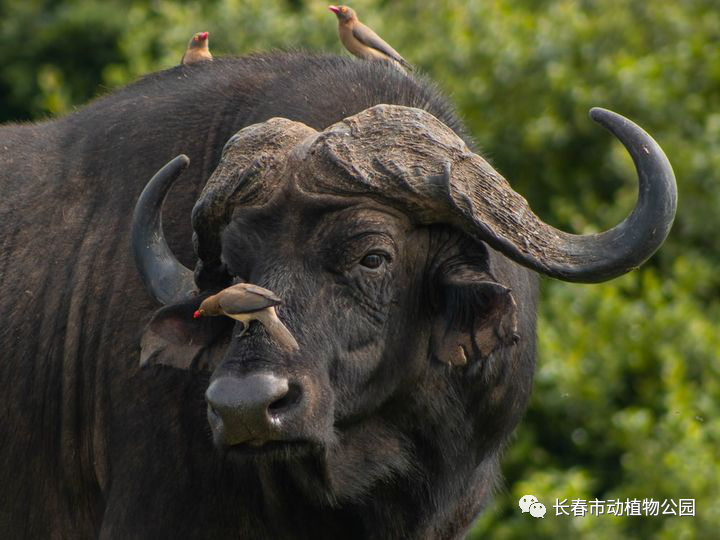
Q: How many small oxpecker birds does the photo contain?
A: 3